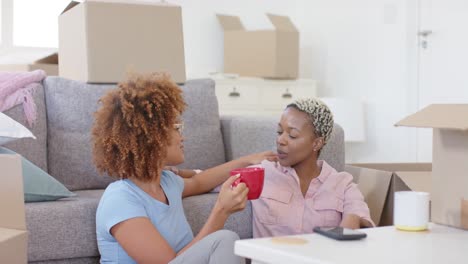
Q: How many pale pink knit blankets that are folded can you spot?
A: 1